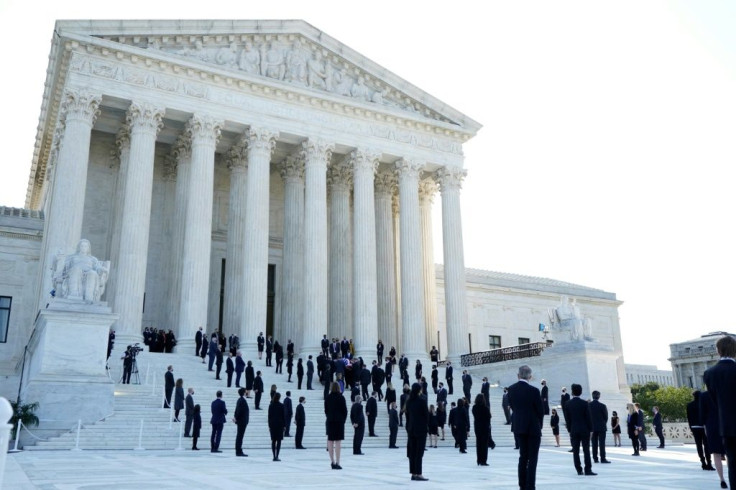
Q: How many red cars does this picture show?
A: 0